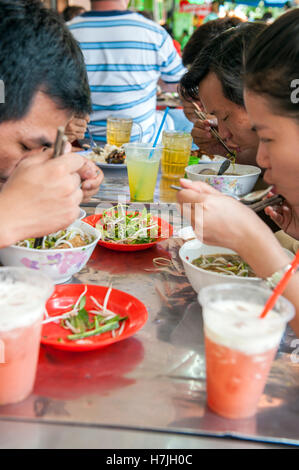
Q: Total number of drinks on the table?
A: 5